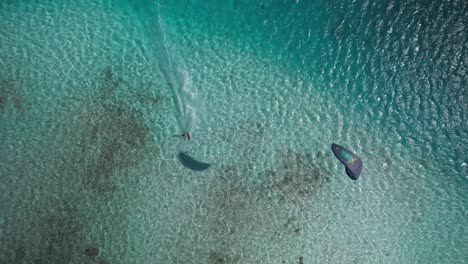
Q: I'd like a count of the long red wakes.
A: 0